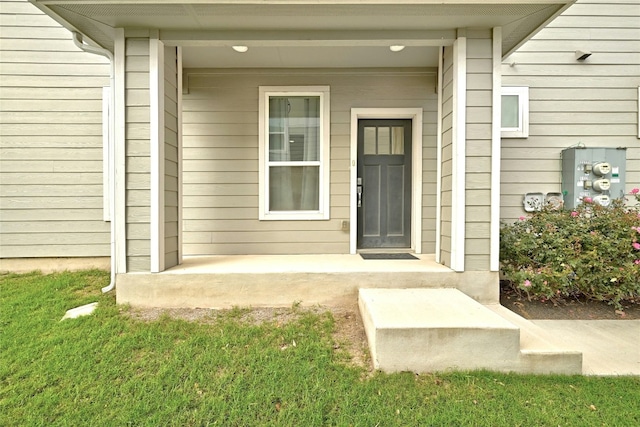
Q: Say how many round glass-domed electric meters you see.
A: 3